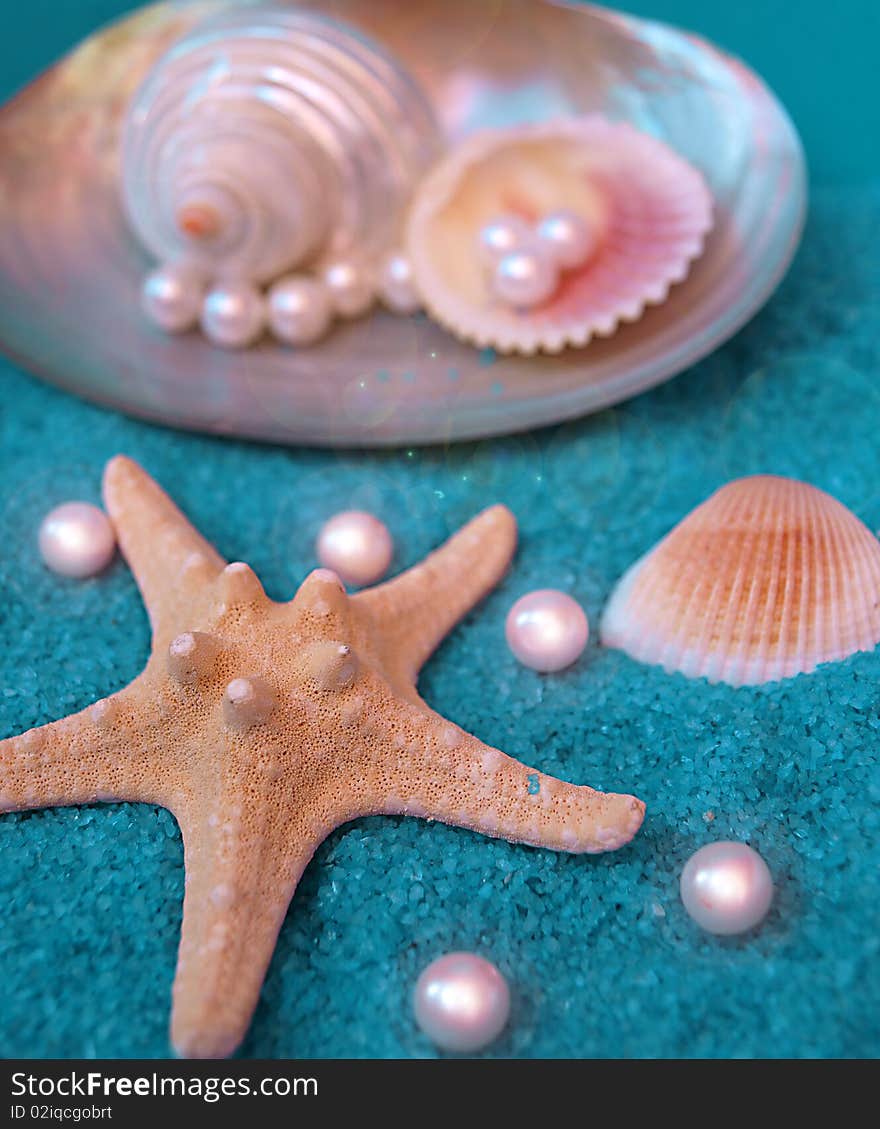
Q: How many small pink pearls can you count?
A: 13